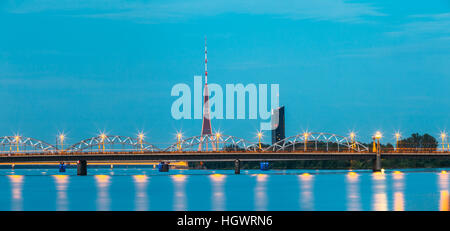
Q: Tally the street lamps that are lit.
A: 12